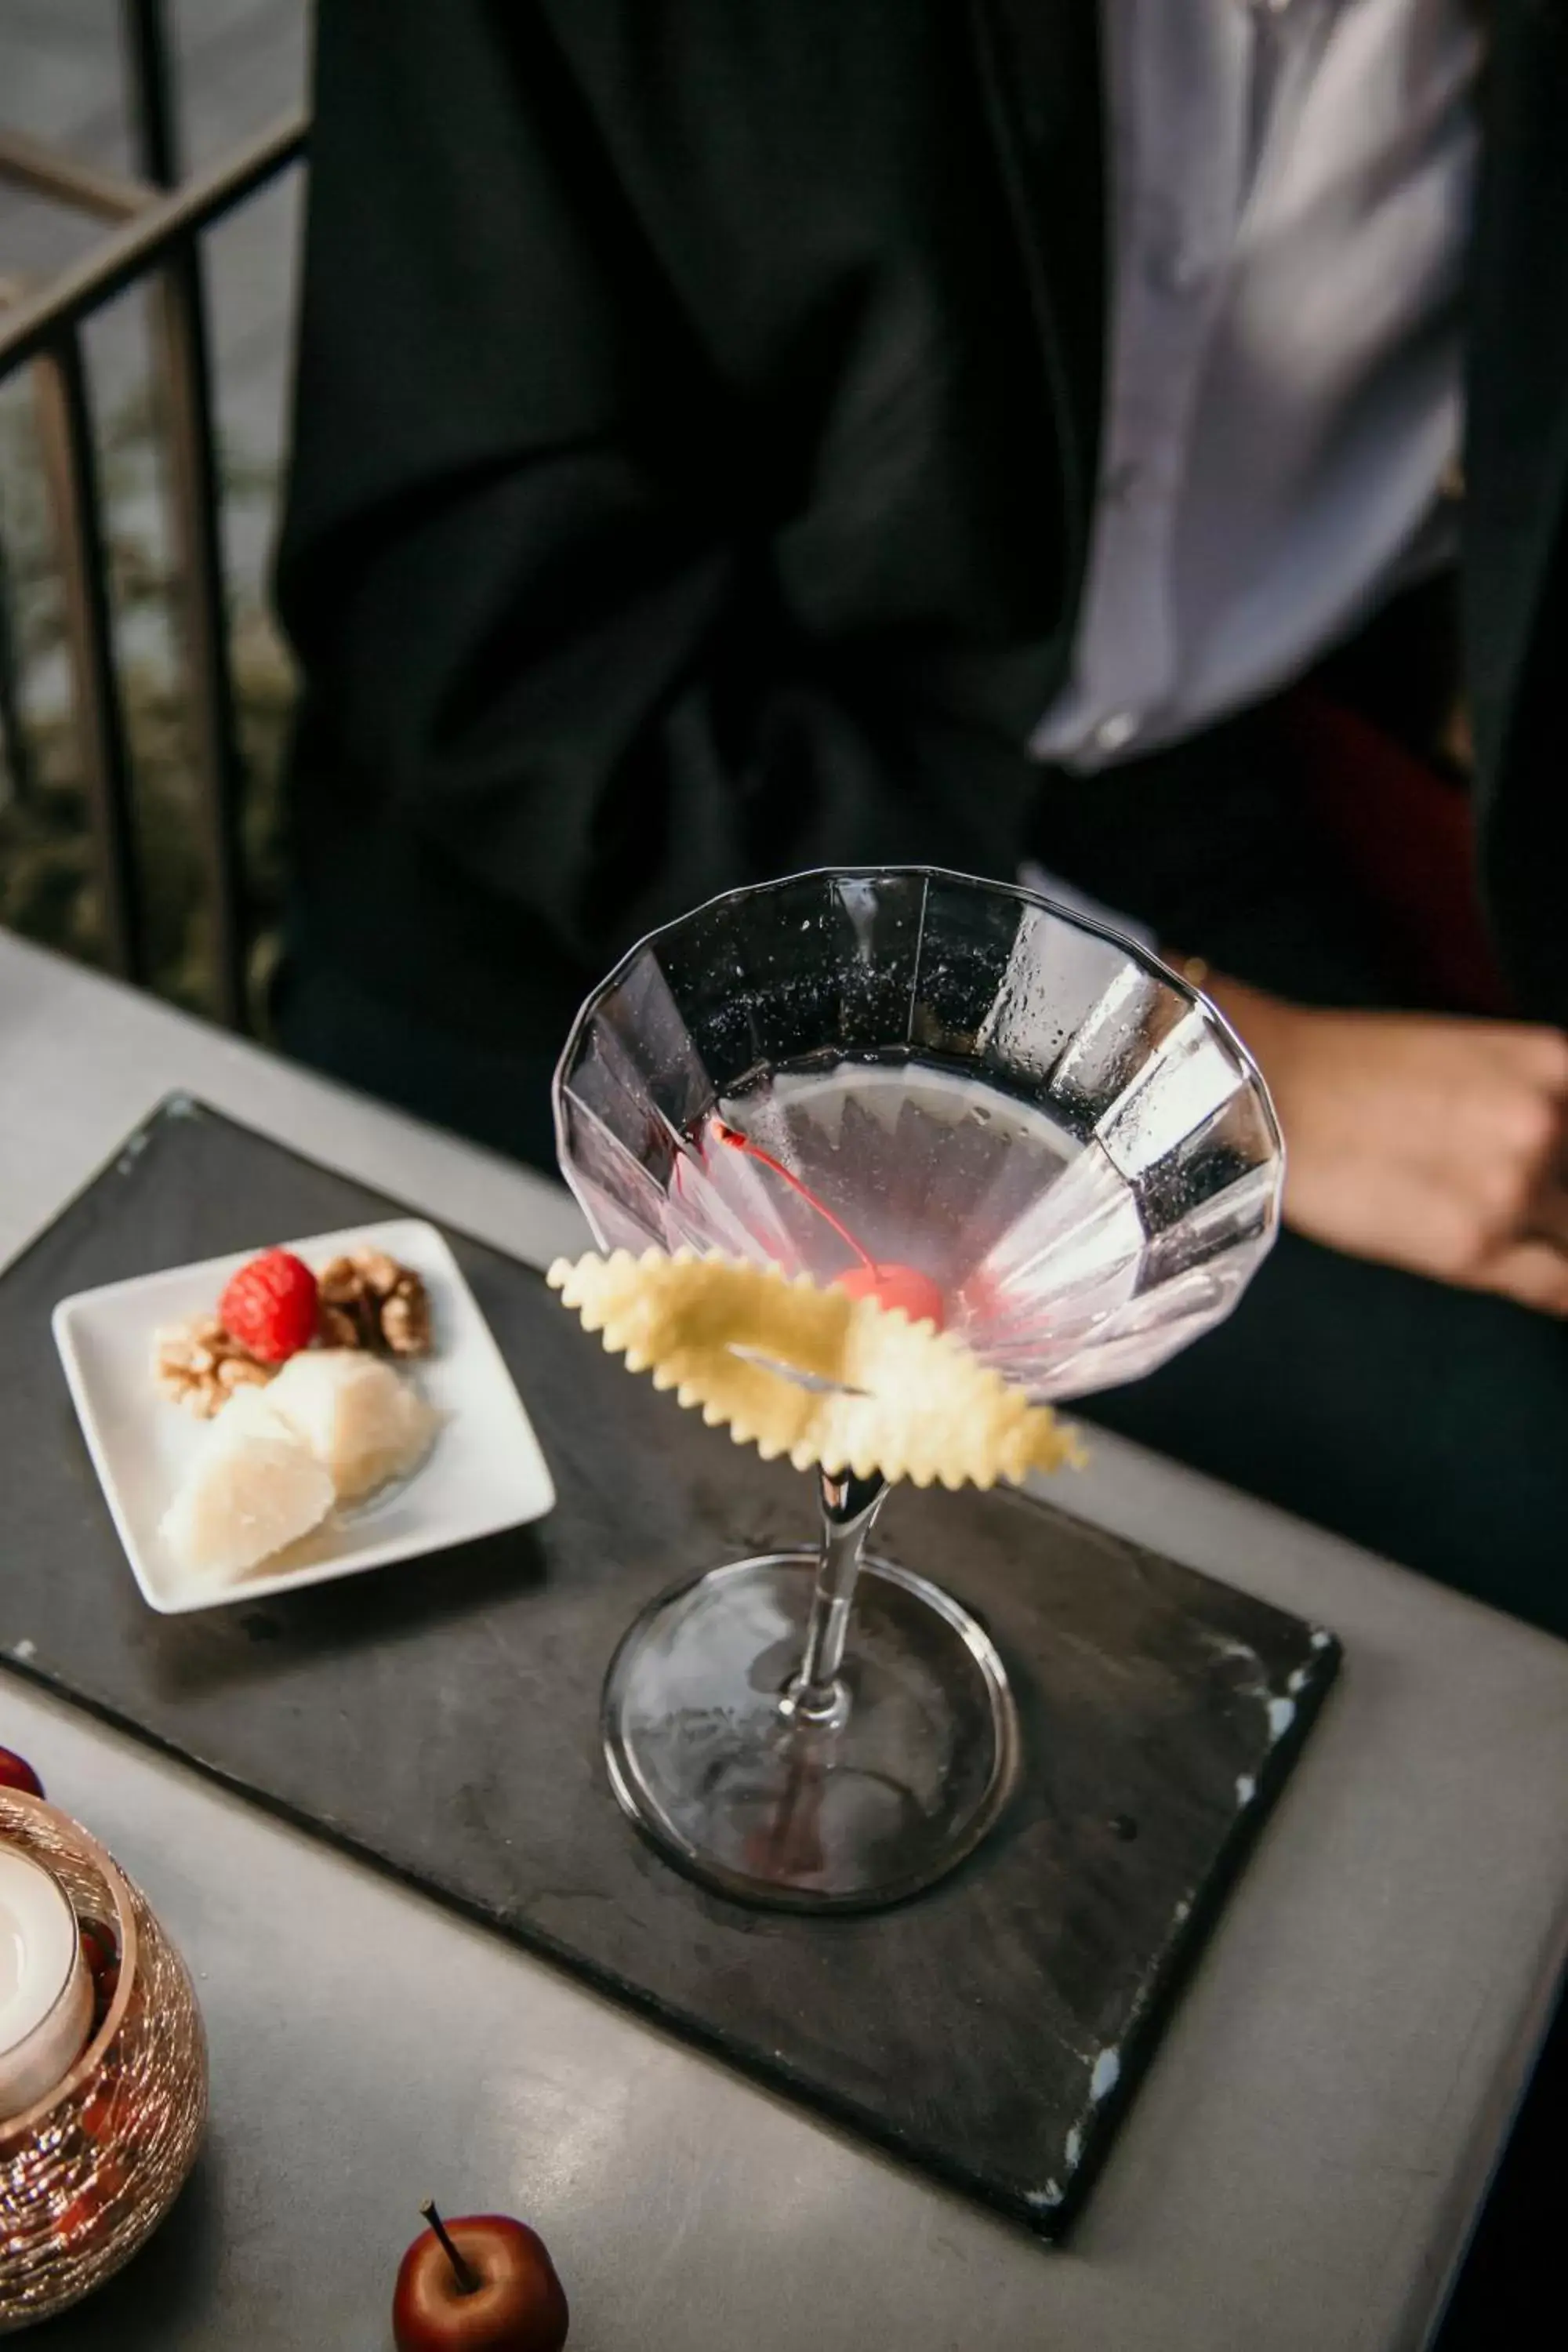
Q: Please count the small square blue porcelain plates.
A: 0